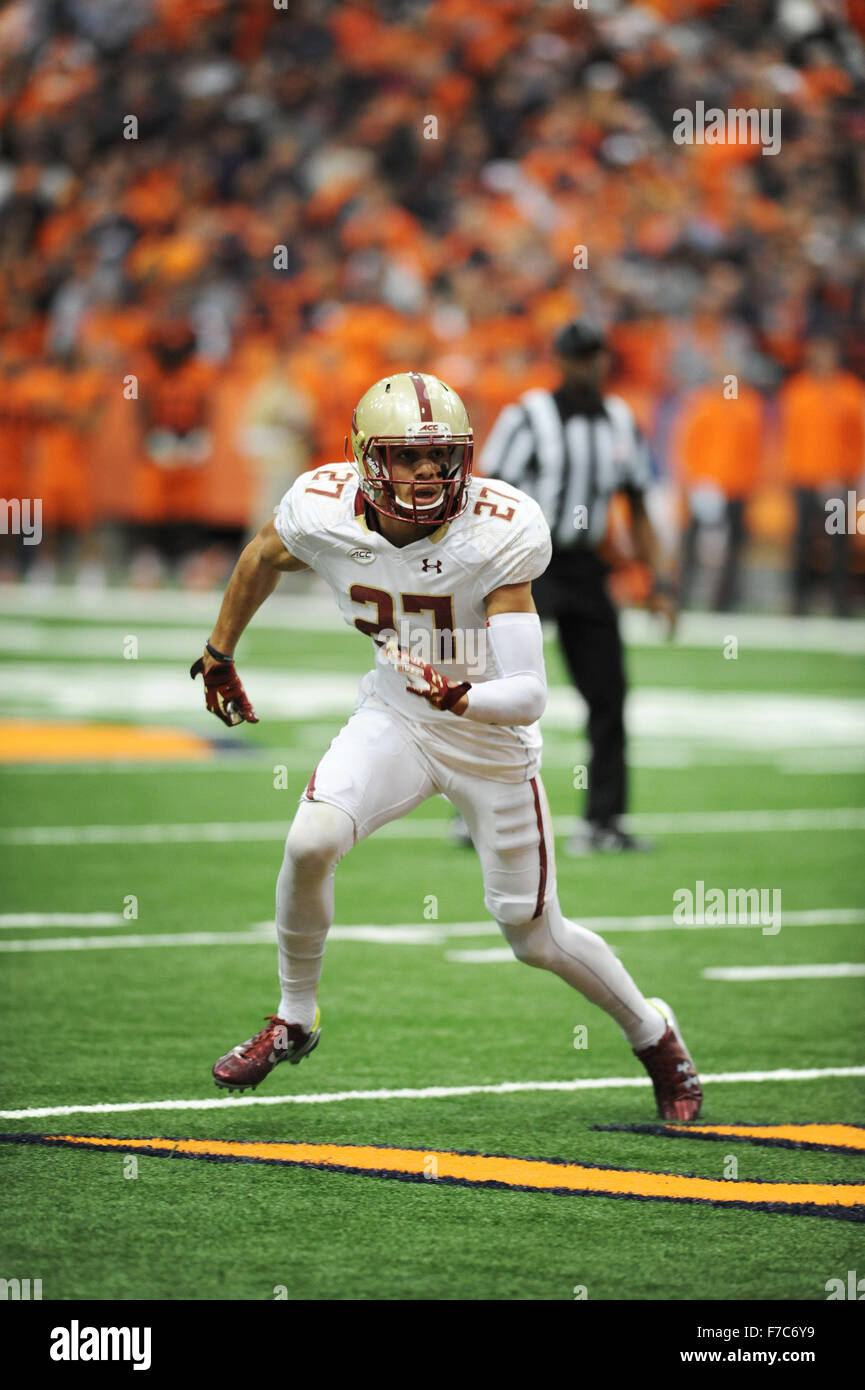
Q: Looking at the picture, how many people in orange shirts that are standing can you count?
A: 2